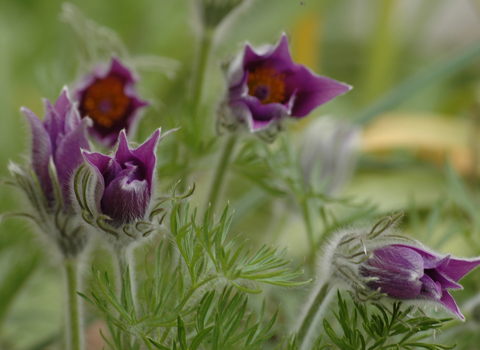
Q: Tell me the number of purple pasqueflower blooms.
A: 5